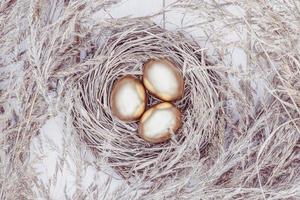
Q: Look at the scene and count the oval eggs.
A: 3